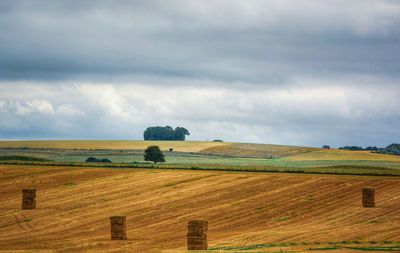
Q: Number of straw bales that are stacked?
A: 4